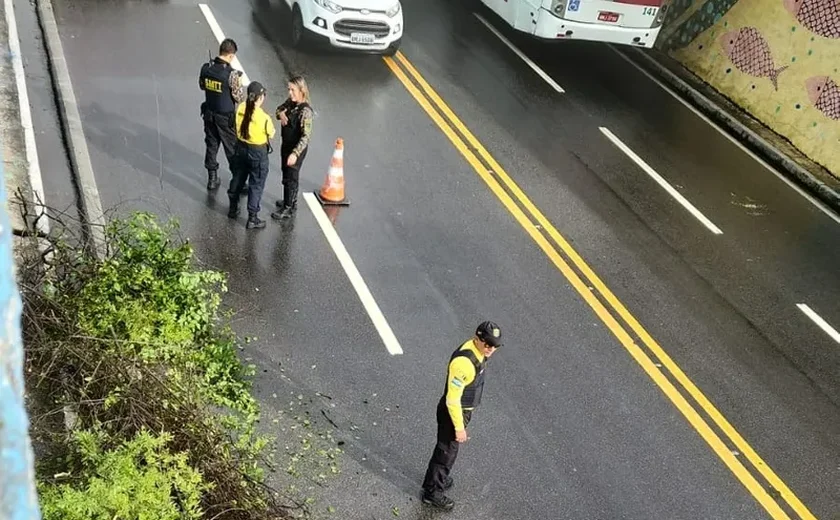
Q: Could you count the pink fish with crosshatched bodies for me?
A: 3